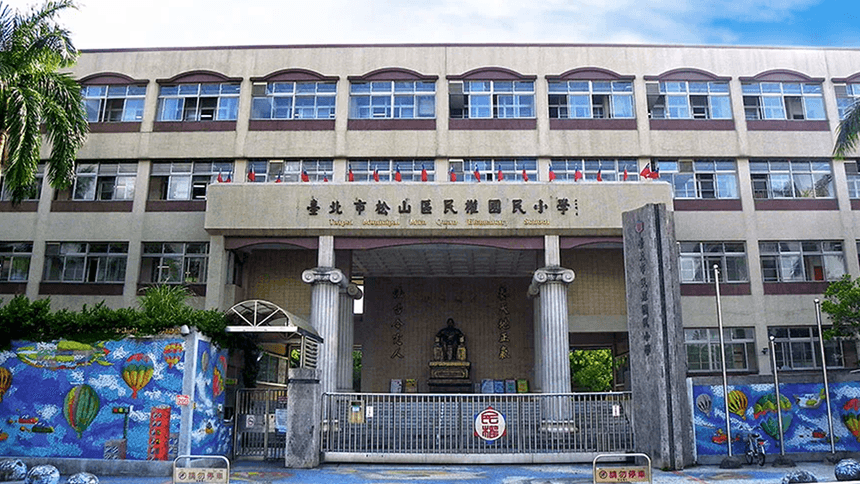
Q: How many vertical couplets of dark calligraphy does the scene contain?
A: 2